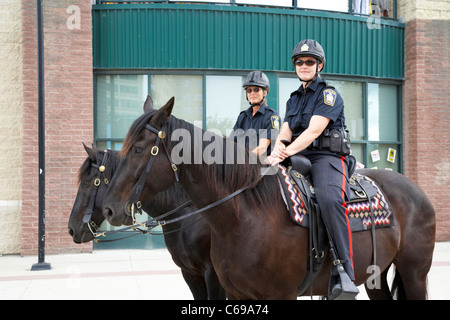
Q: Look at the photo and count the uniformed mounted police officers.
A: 2